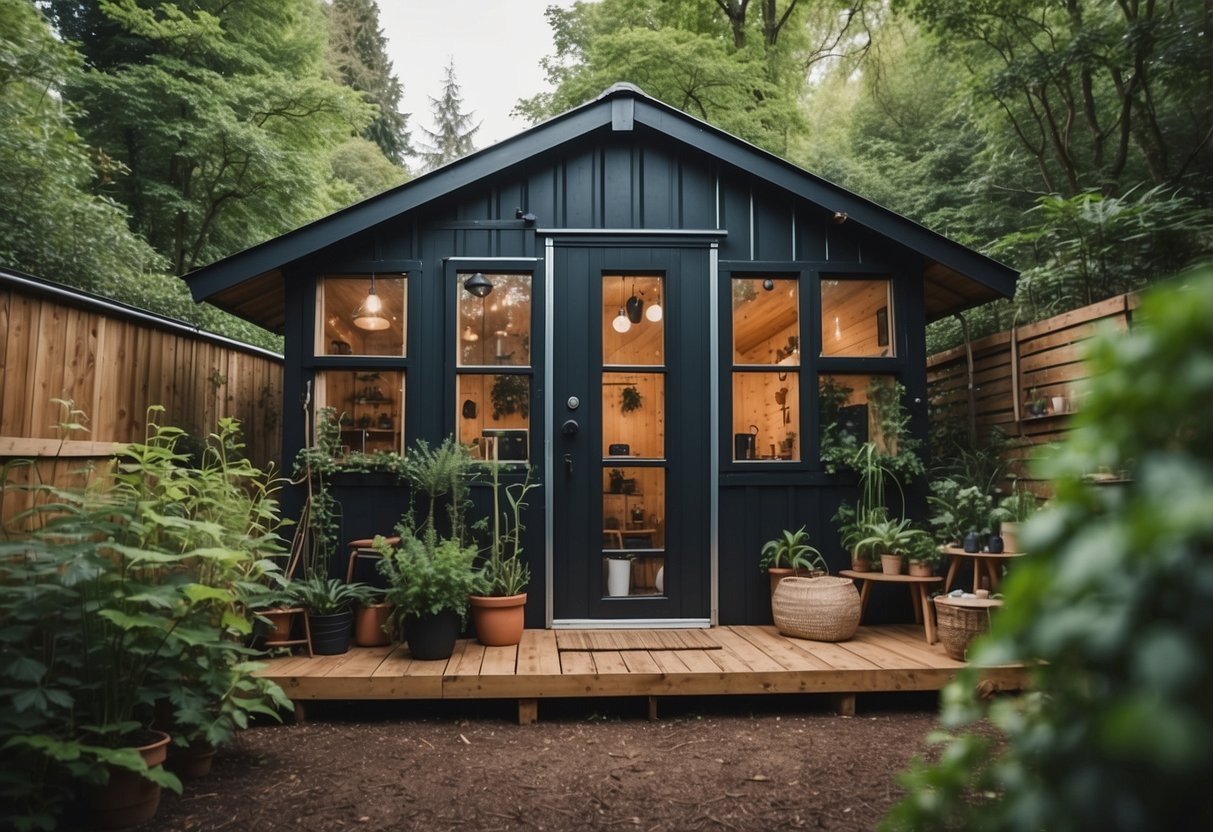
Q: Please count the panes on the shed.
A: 12